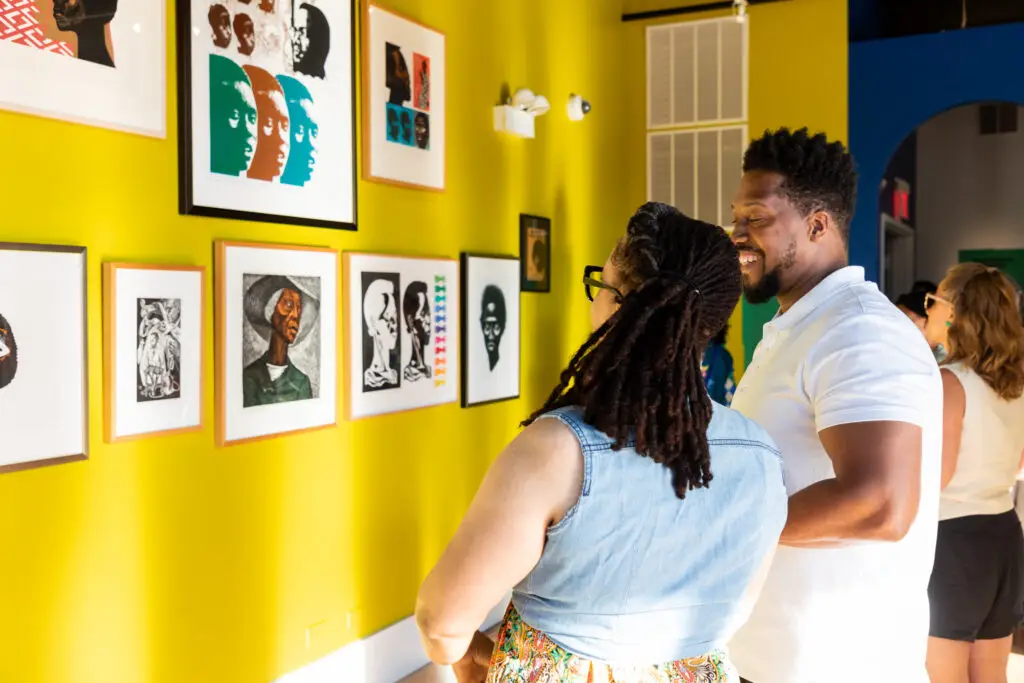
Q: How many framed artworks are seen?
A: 9